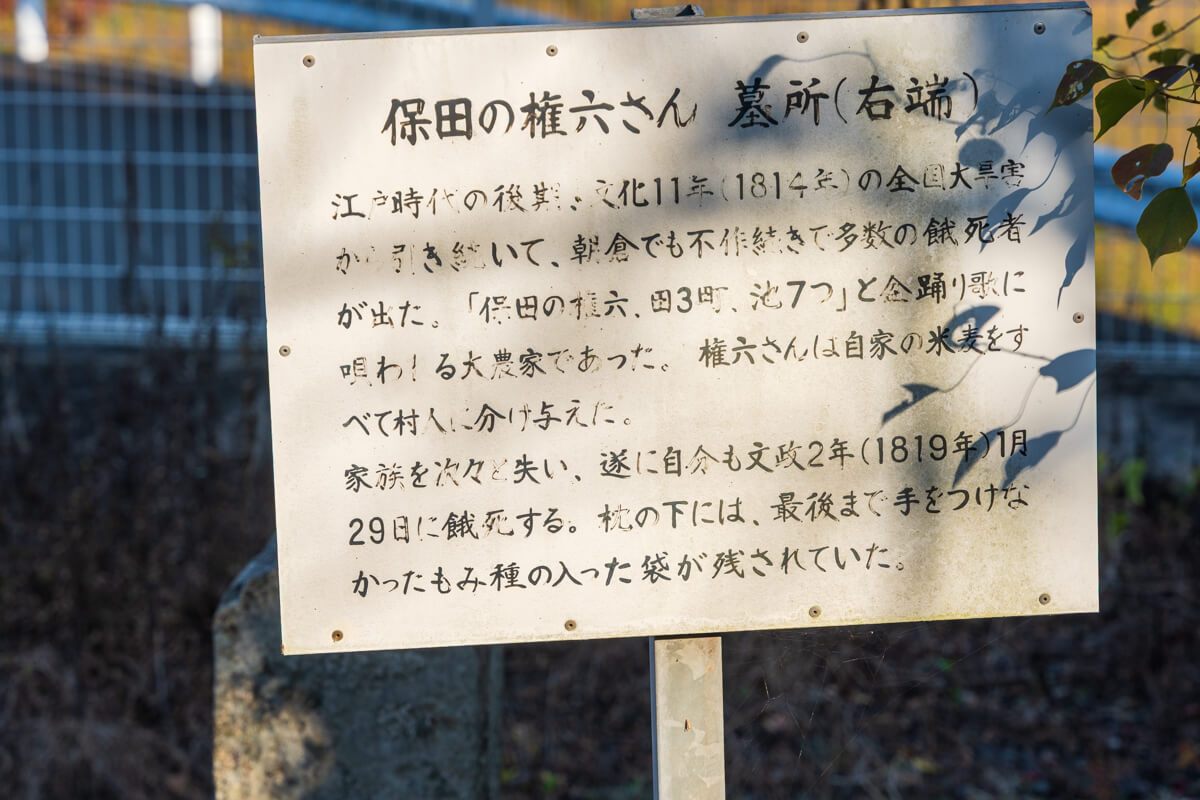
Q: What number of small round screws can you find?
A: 10